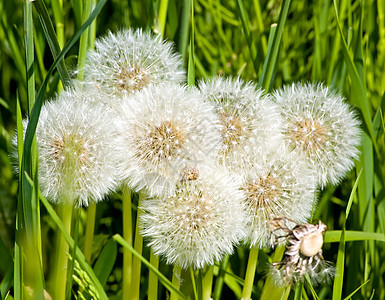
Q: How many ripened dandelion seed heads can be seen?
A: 7